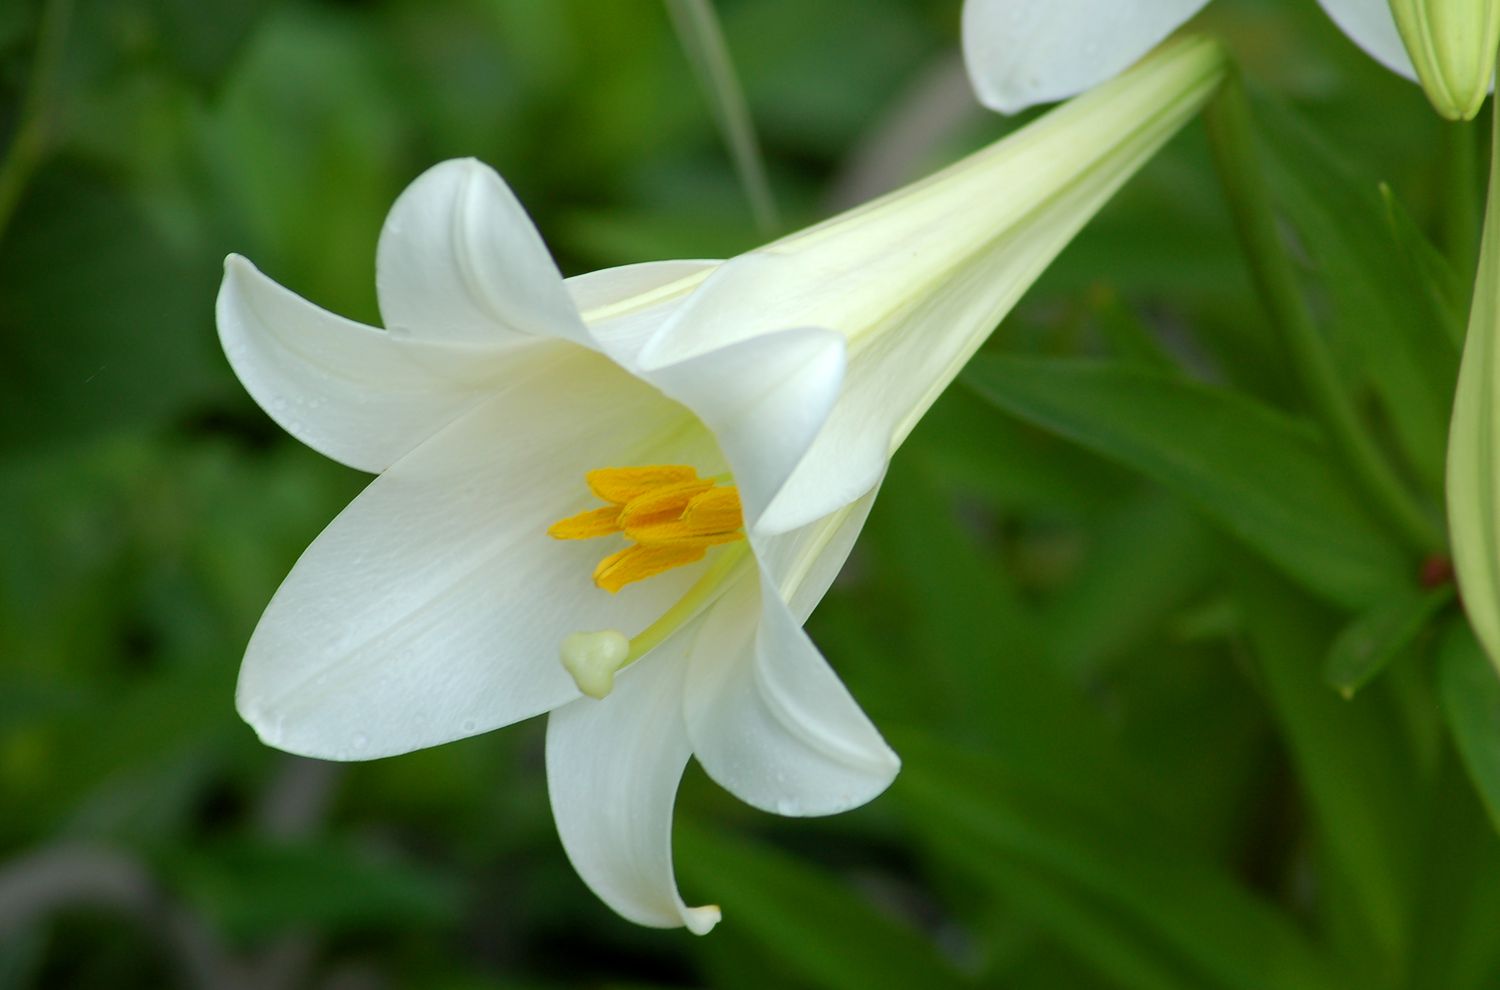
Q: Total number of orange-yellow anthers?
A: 6